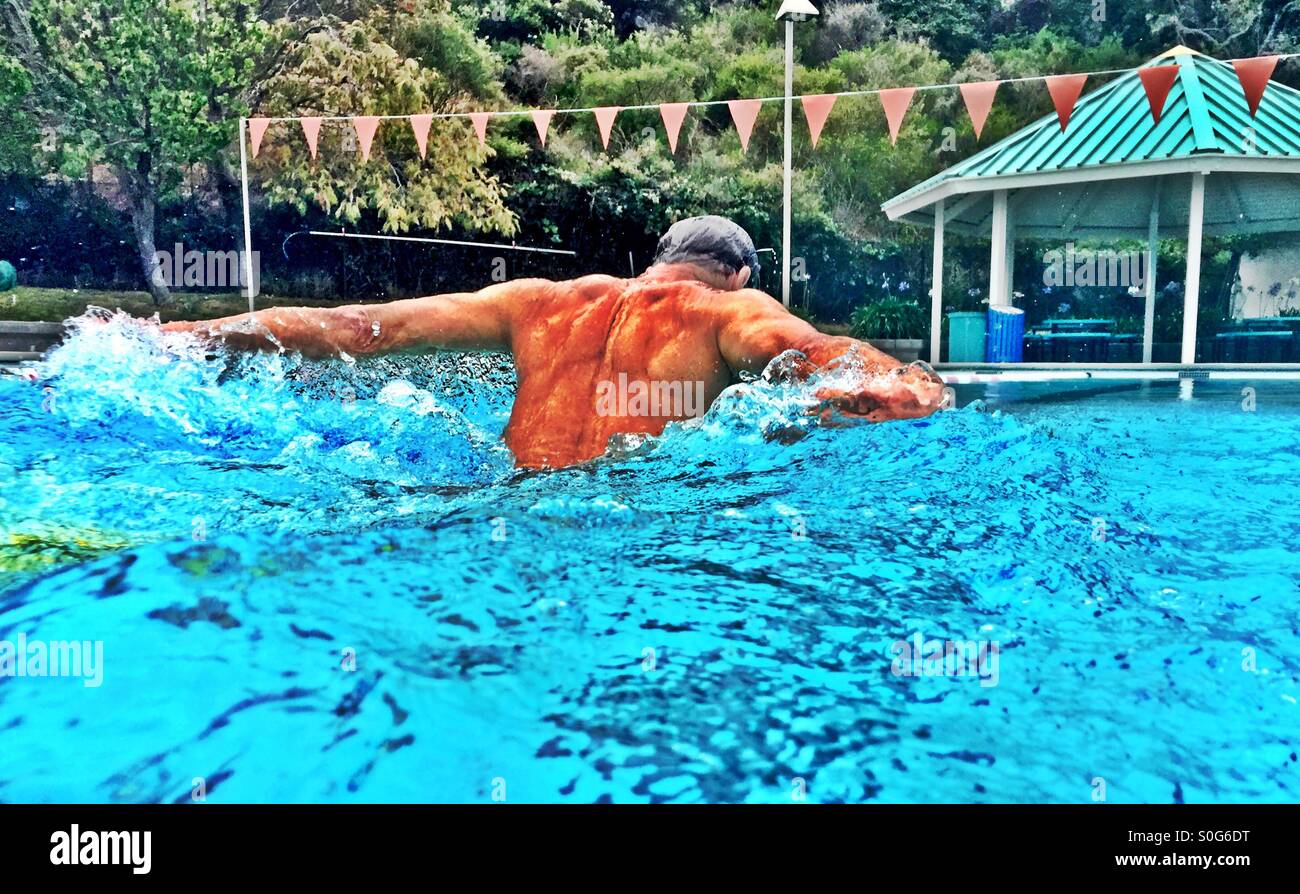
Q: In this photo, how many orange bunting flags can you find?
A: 15